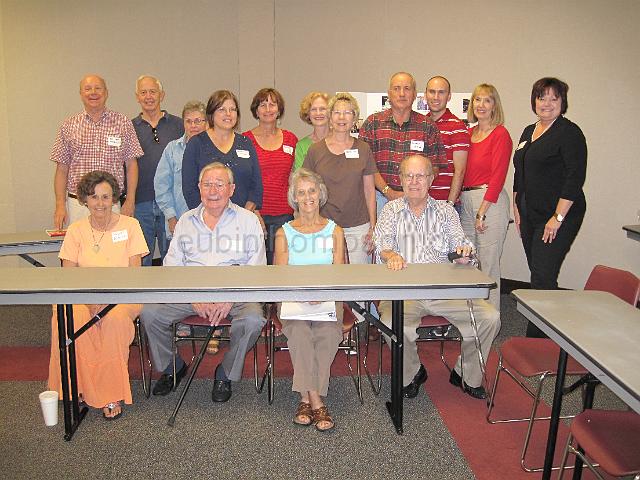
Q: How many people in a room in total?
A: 15